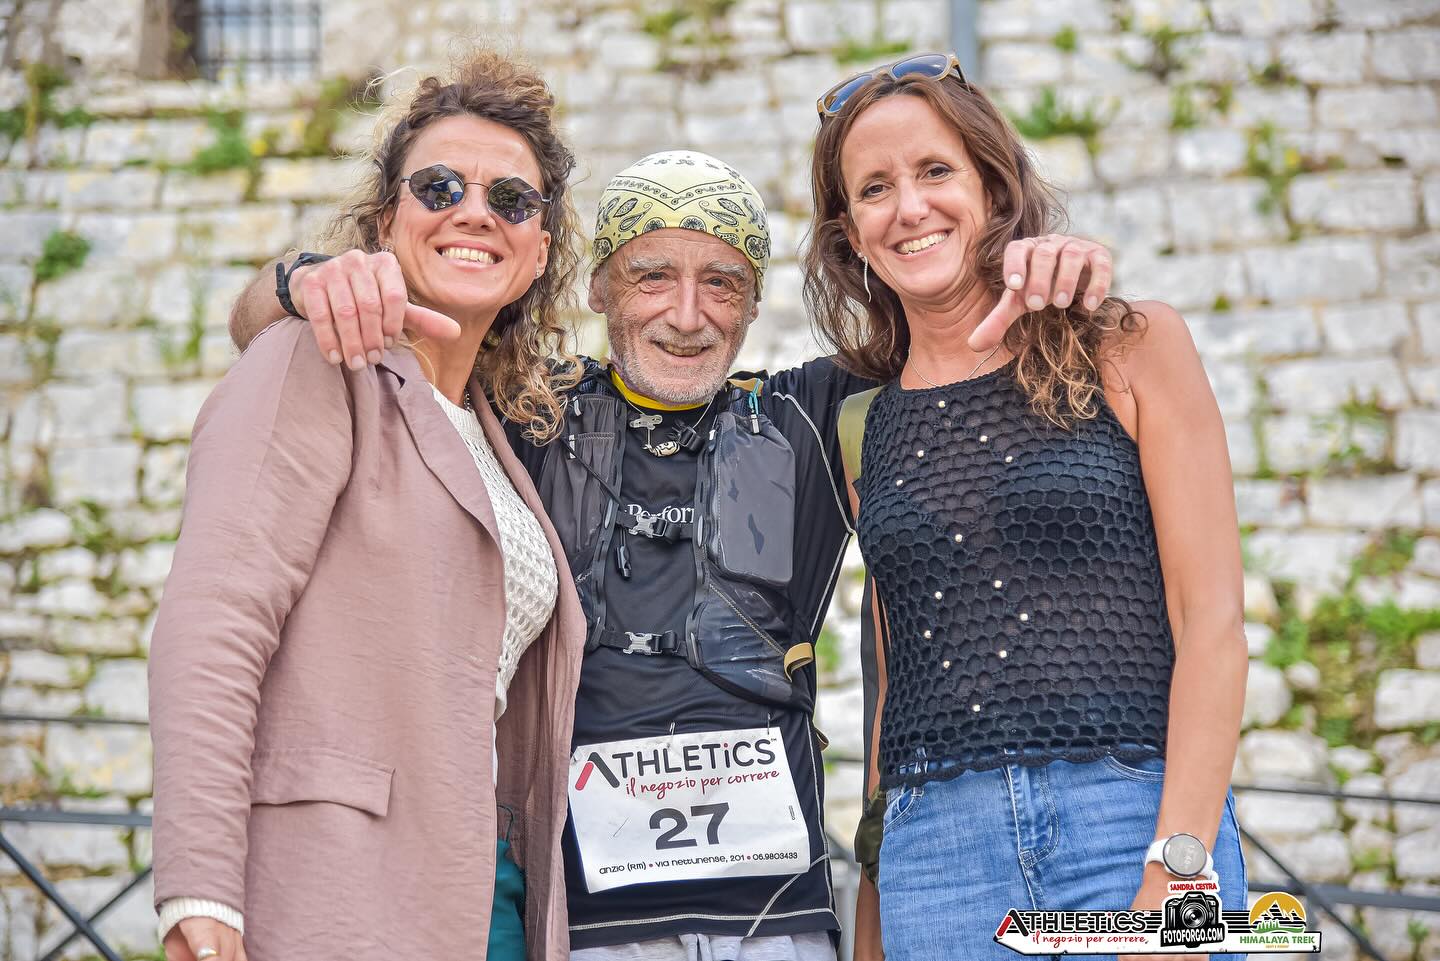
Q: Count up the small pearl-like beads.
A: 13